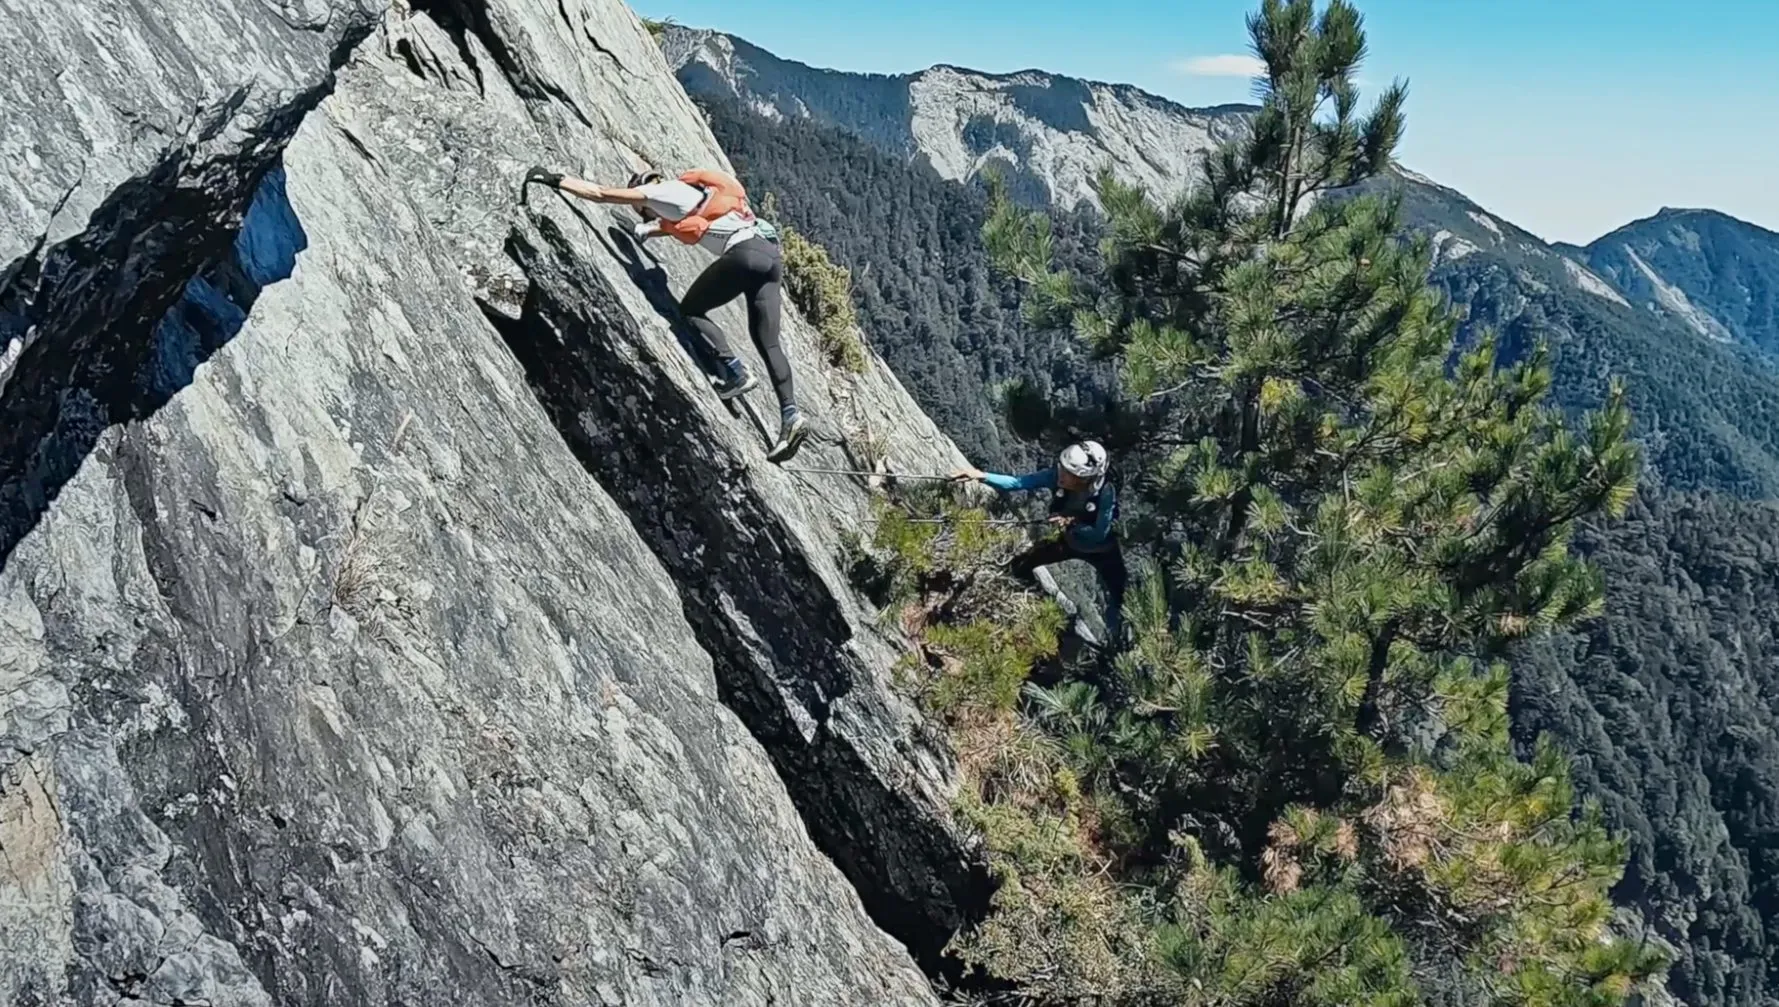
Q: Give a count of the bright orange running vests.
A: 1